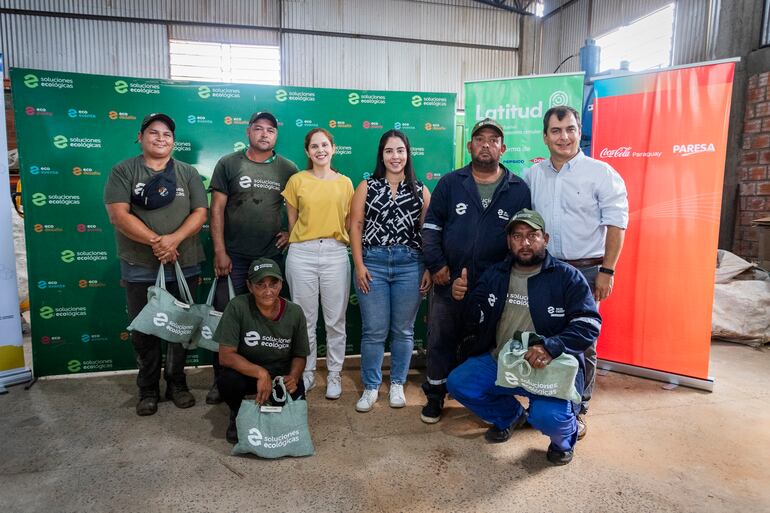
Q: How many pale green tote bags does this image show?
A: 4